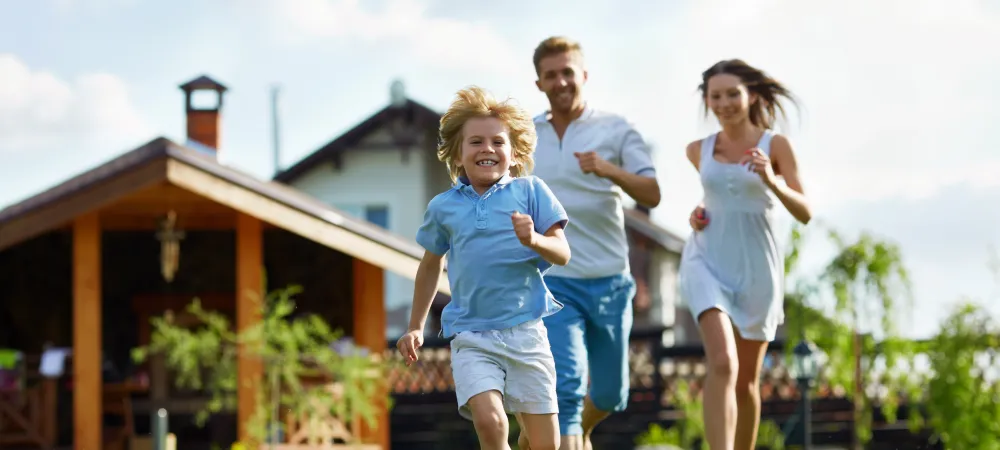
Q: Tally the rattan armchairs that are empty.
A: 0